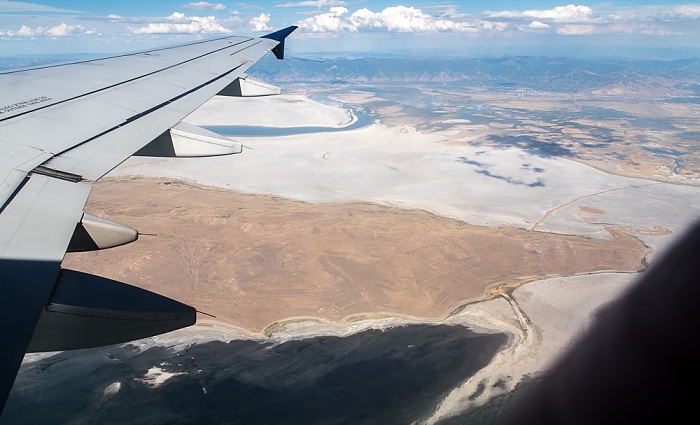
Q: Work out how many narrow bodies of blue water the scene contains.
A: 1